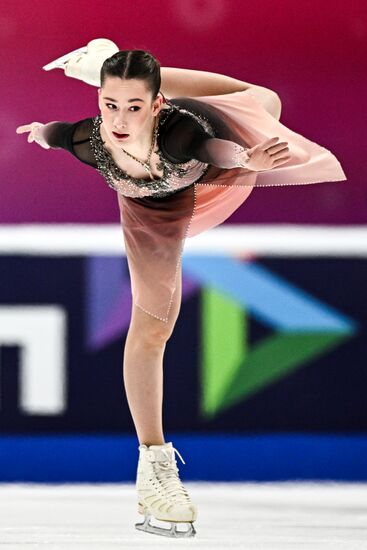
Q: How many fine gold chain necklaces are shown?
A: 1